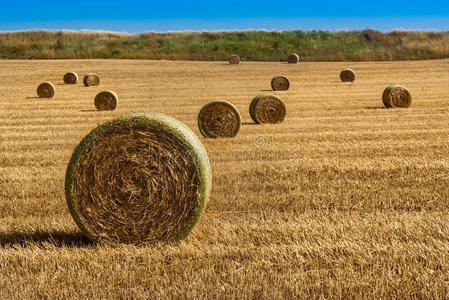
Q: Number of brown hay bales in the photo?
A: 12